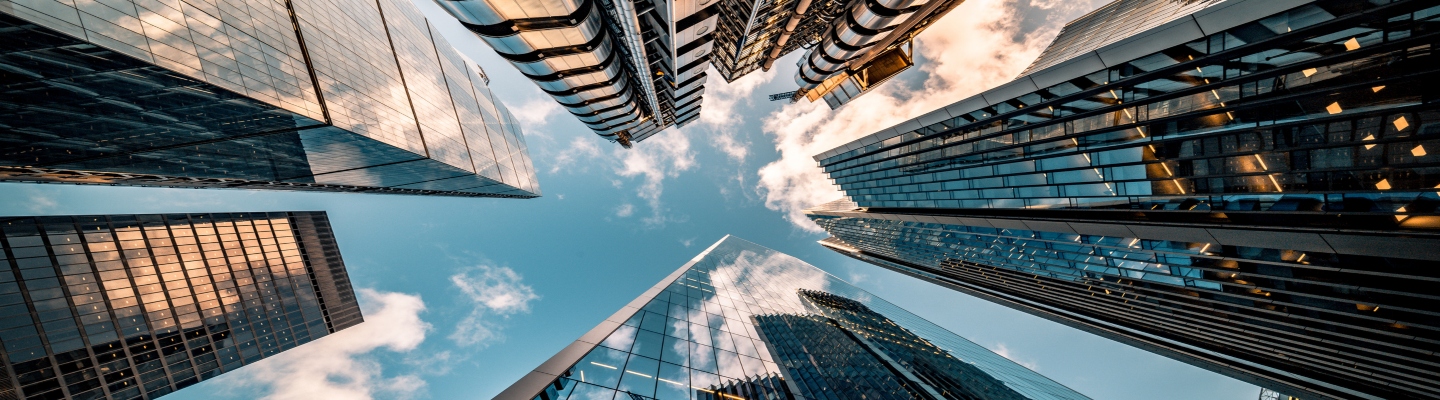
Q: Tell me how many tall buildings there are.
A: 5